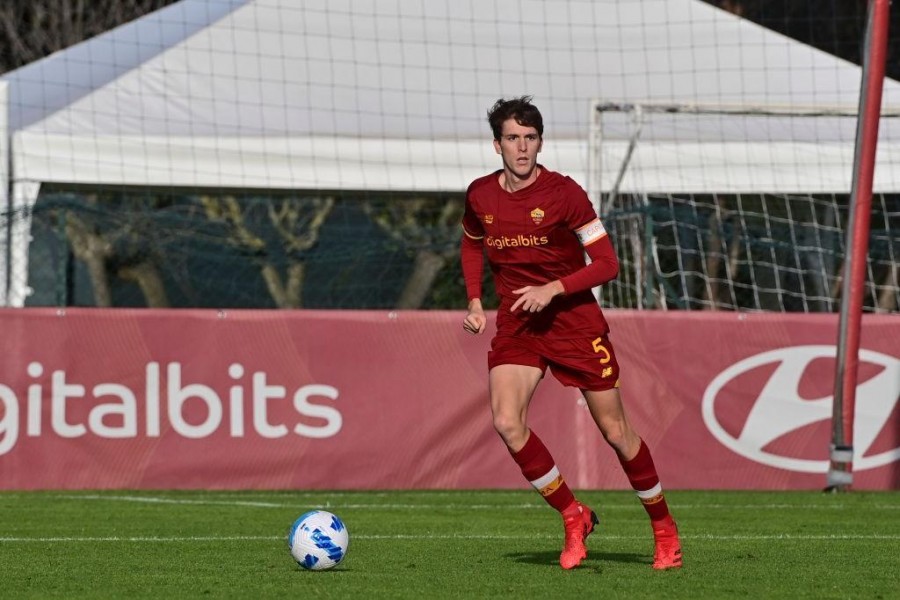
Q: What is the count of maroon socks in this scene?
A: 2